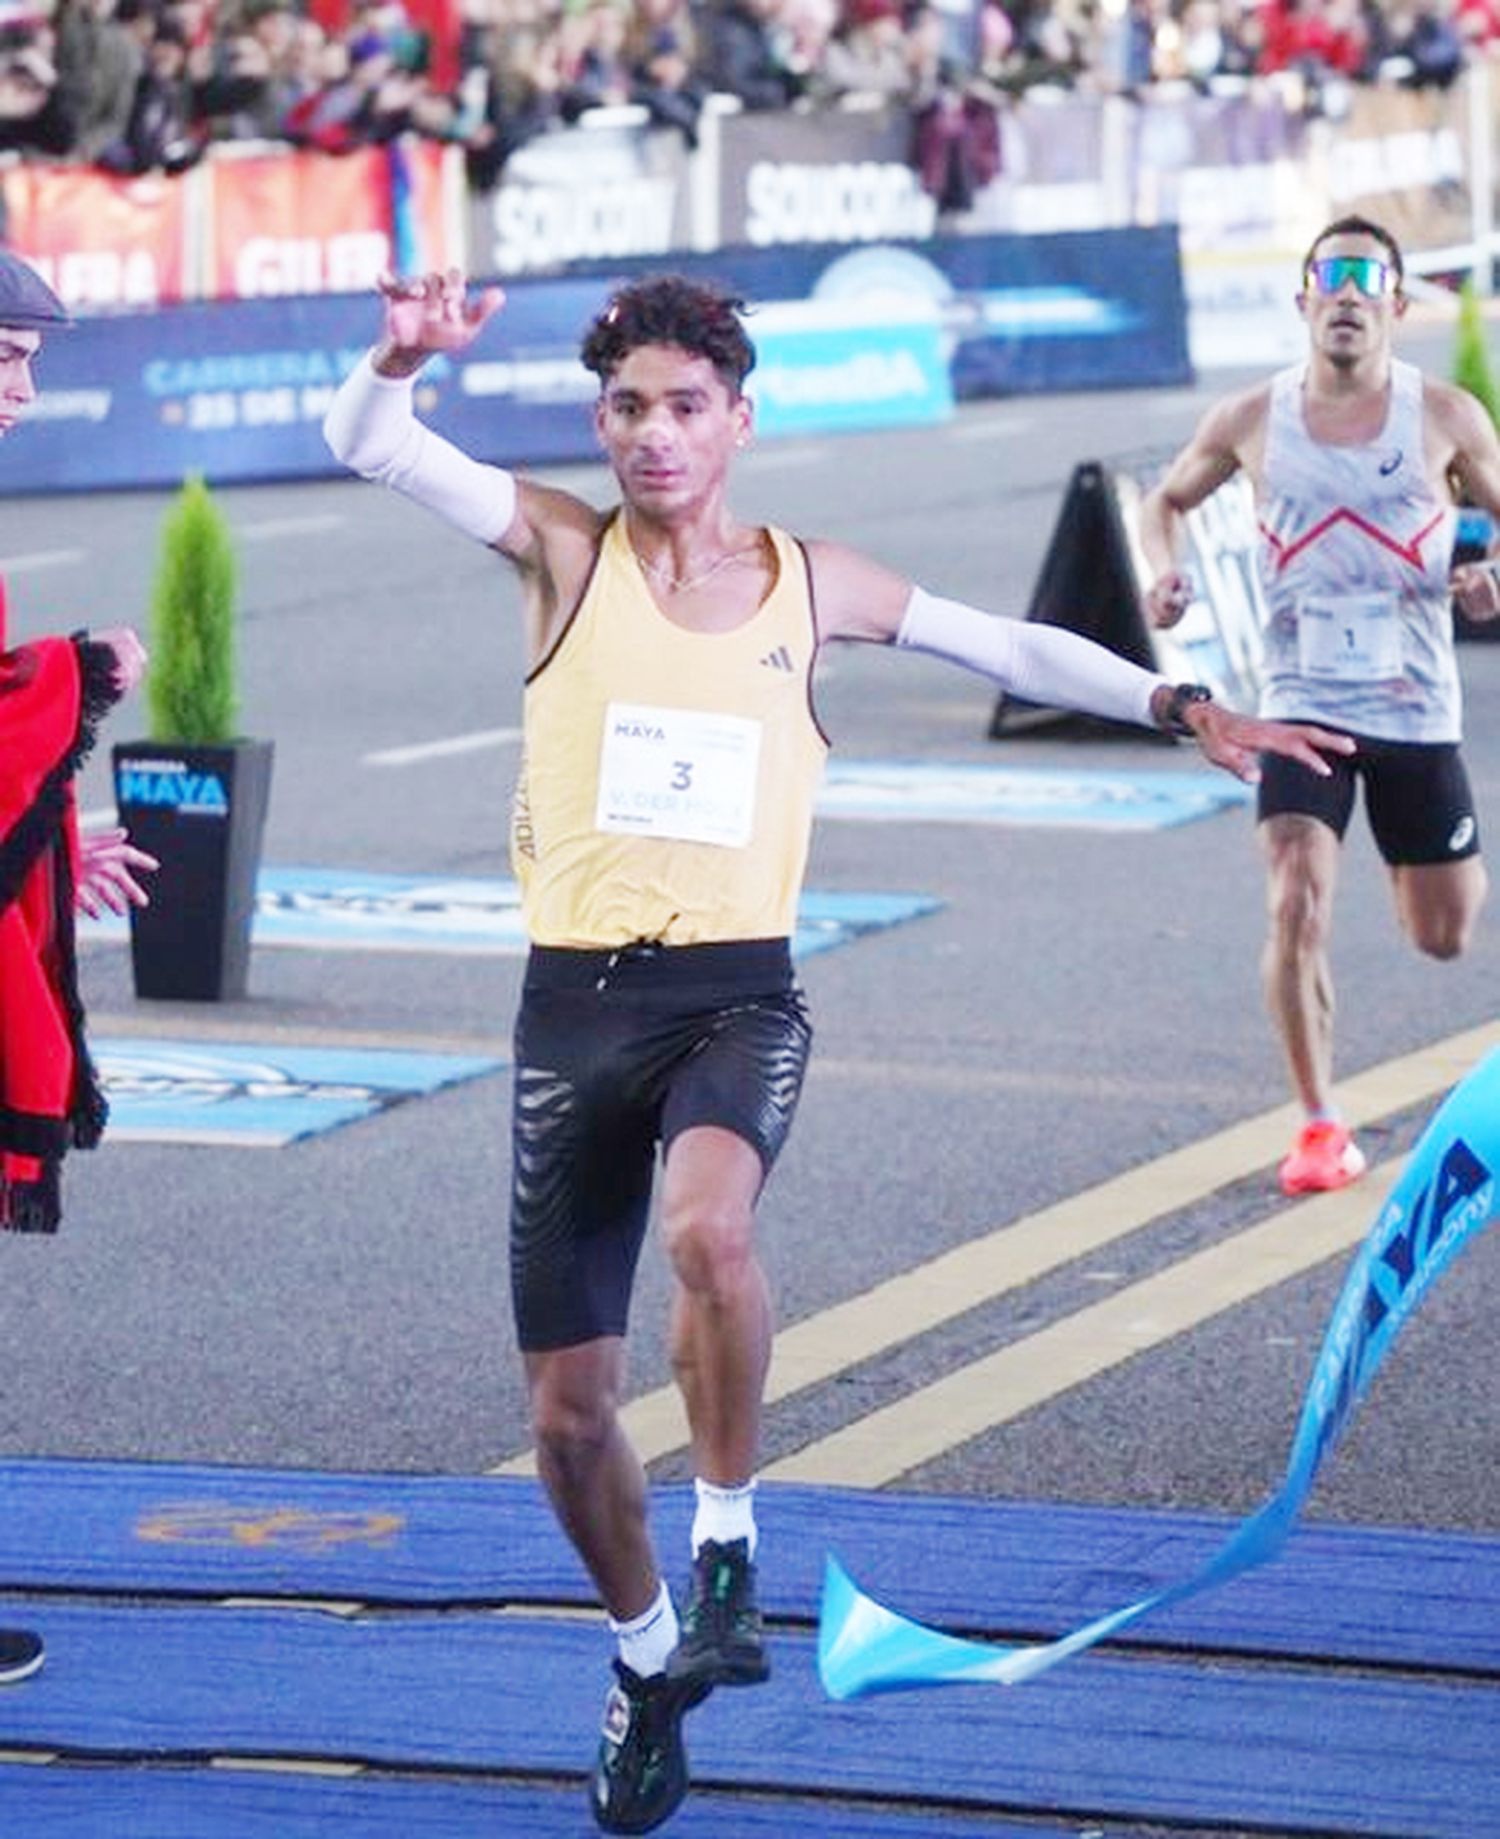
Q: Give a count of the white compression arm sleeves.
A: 2